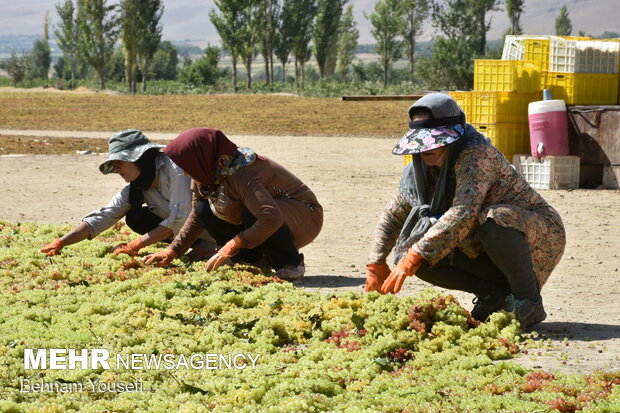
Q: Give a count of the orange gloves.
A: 6